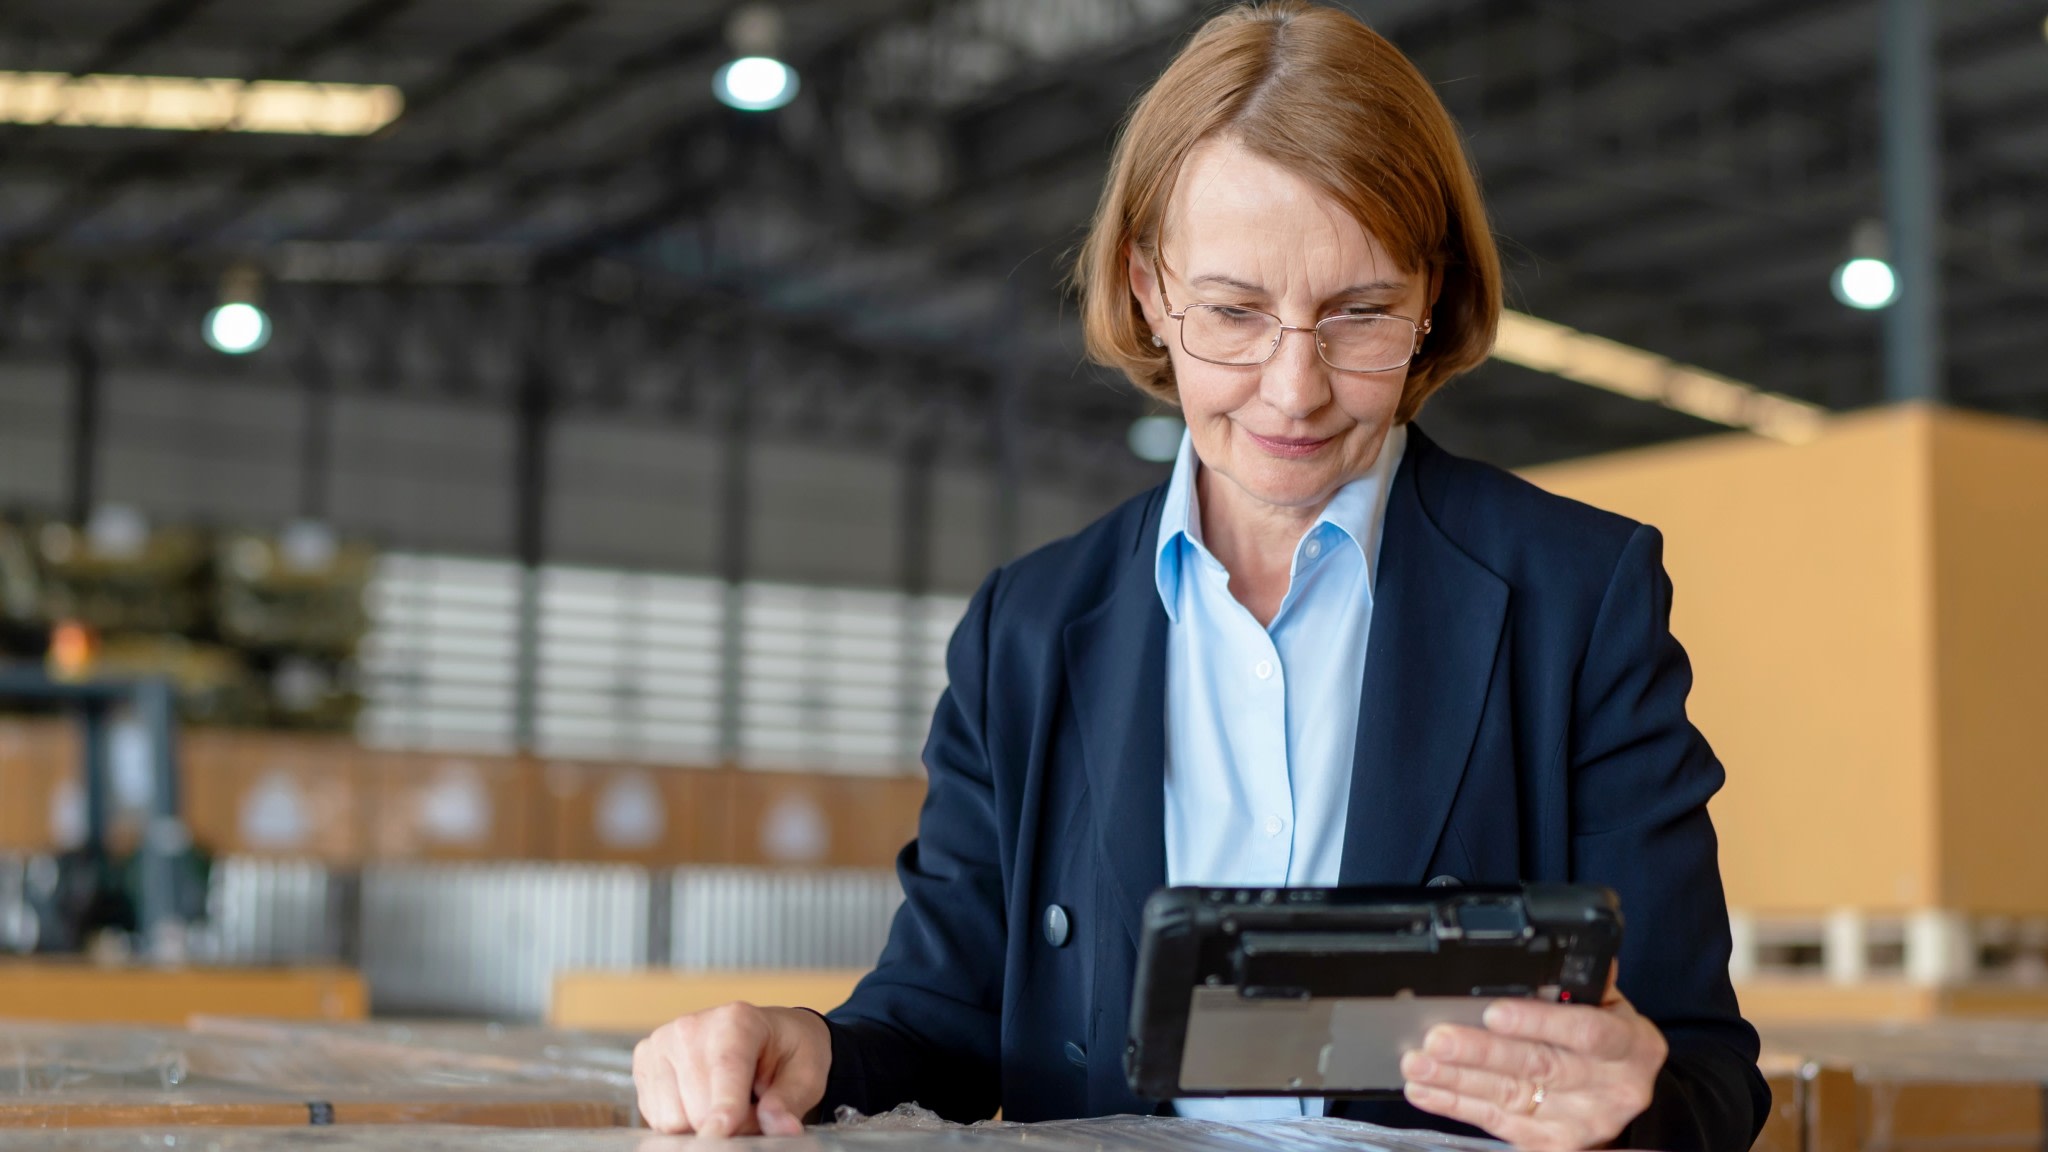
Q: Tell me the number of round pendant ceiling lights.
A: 4